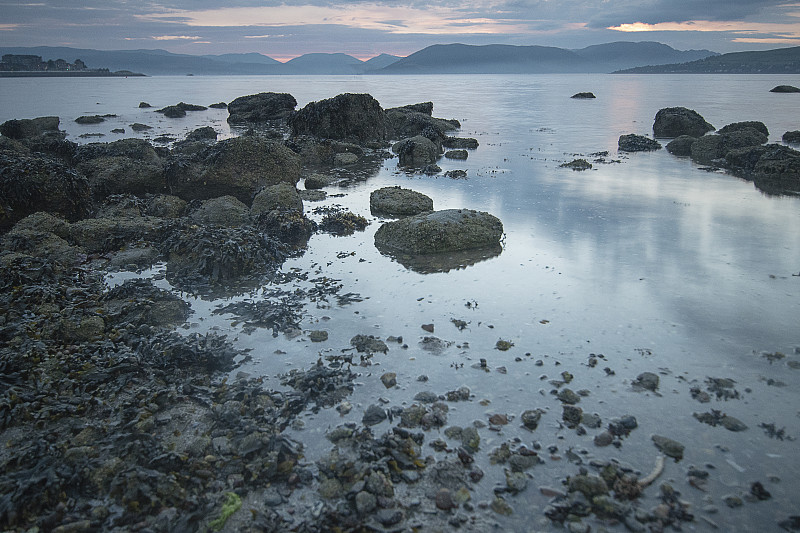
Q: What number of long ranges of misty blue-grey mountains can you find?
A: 1